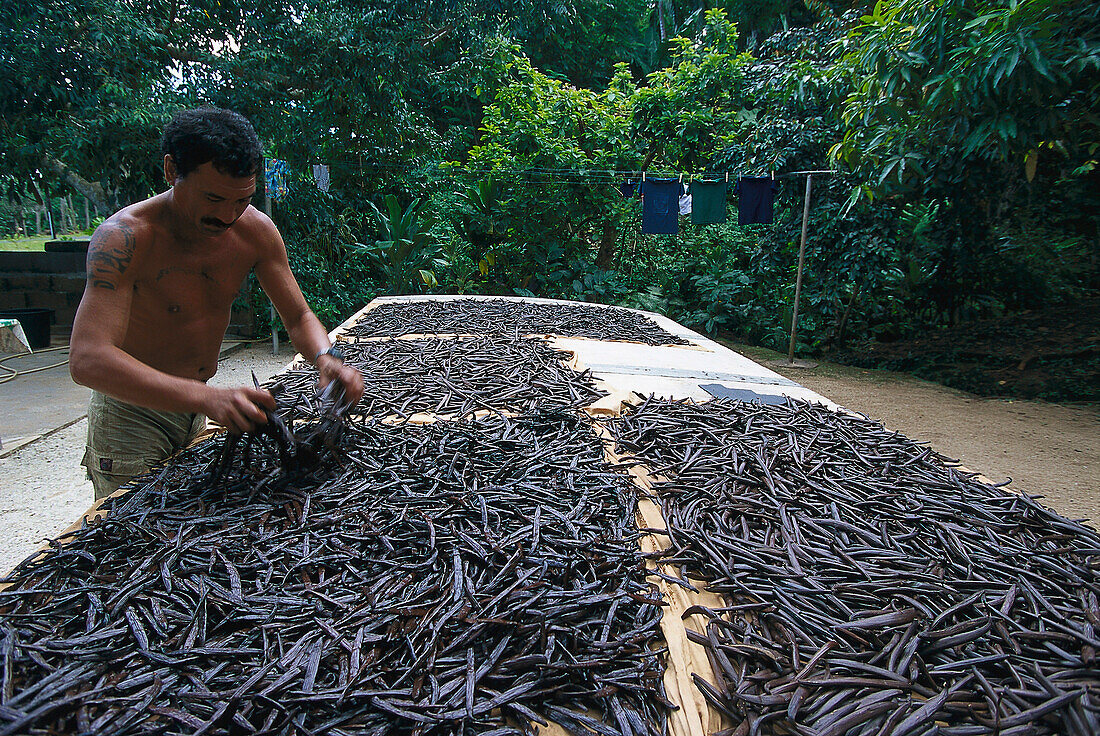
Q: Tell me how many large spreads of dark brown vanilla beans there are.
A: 4